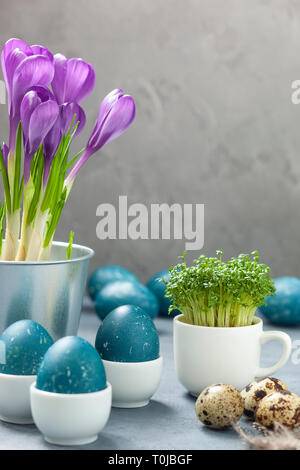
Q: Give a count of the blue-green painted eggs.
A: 7